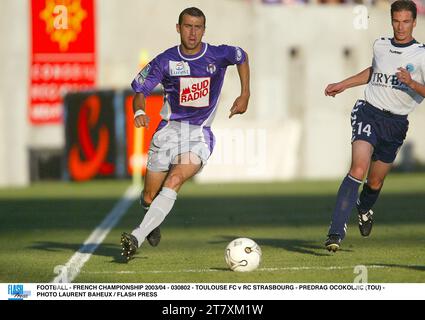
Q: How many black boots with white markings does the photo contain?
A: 2